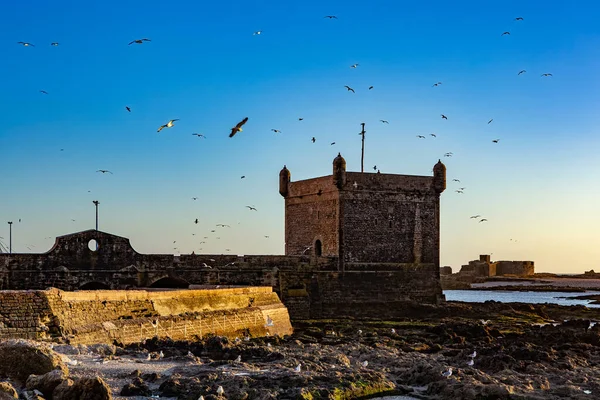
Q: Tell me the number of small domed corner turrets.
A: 3